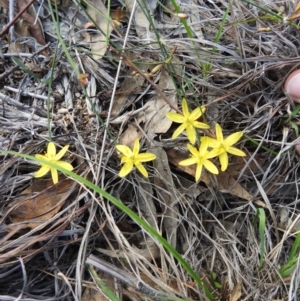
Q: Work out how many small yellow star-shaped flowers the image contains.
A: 5